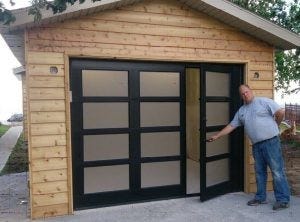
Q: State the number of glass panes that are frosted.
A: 12